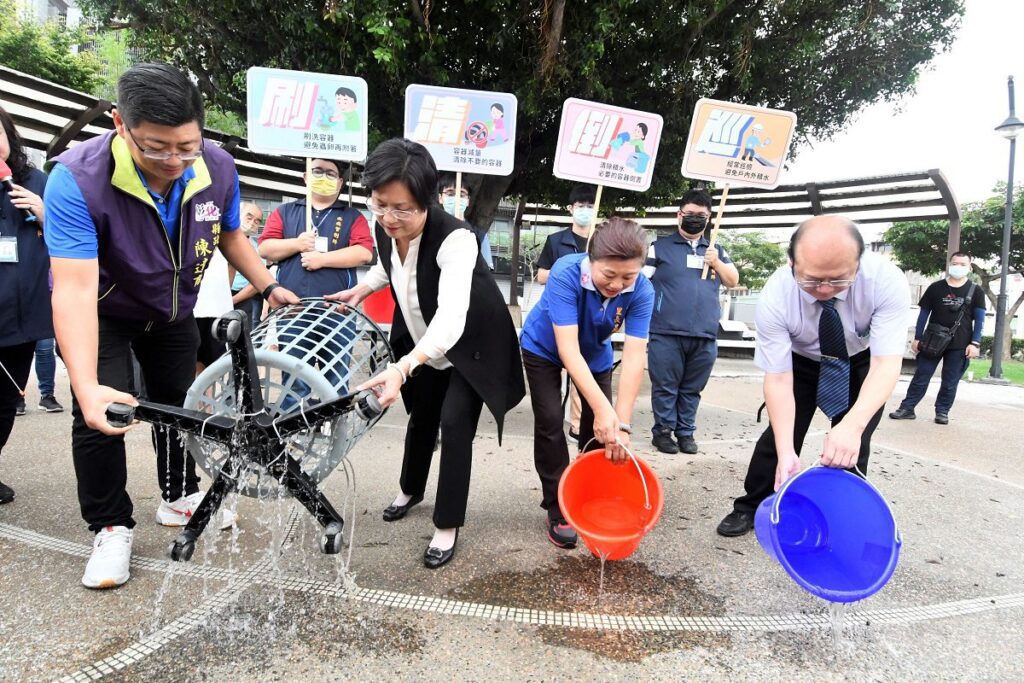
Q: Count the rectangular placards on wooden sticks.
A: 4